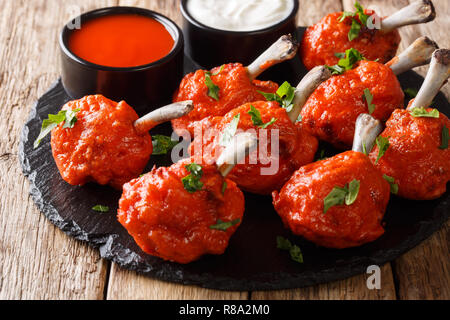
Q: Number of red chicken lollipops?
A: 8